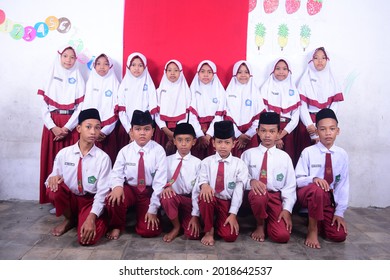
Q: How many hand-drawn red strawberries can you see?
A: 4